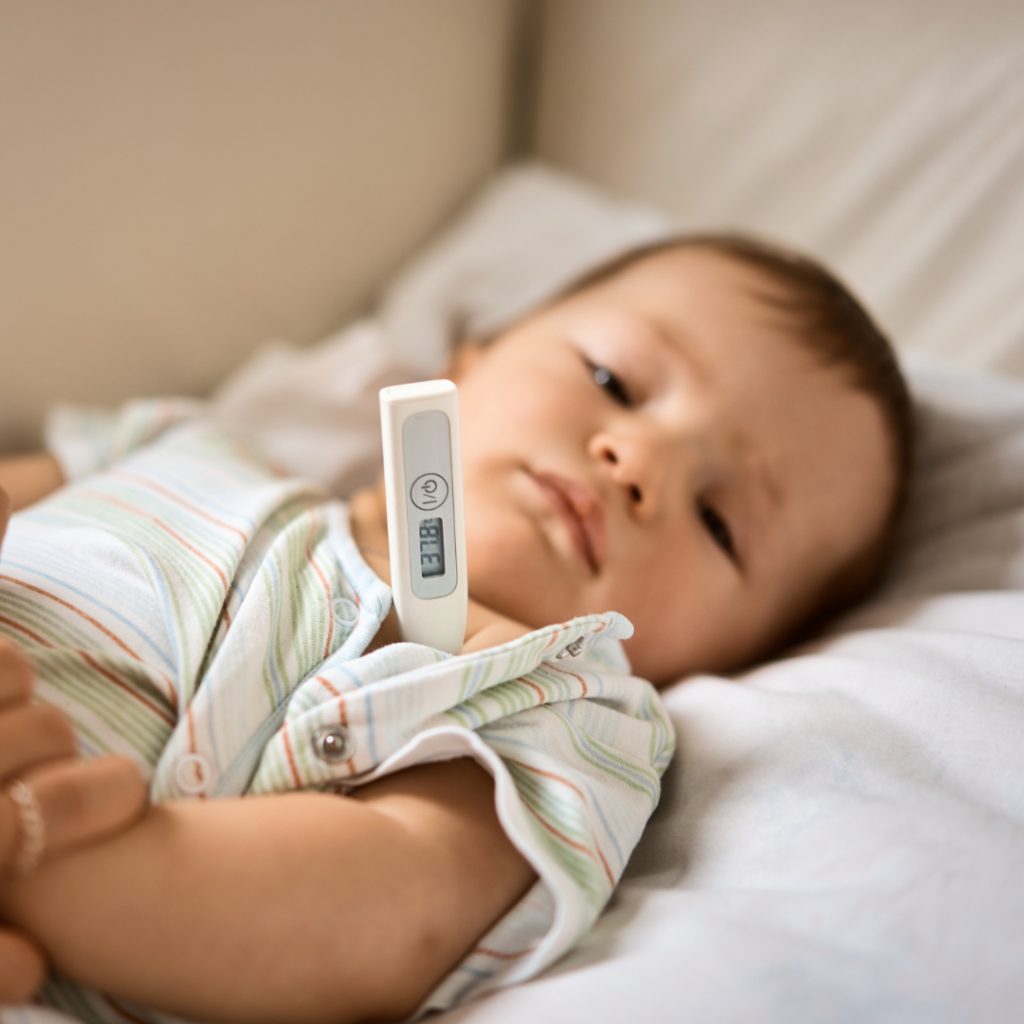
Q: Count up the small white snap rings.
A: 2